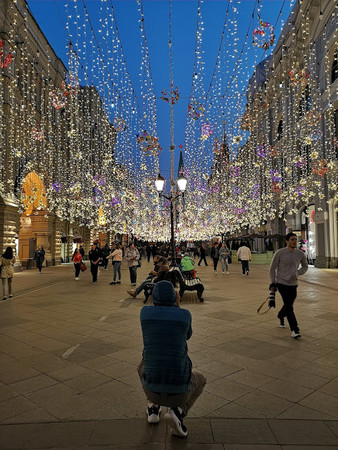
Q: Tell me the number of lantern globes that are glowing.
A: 2